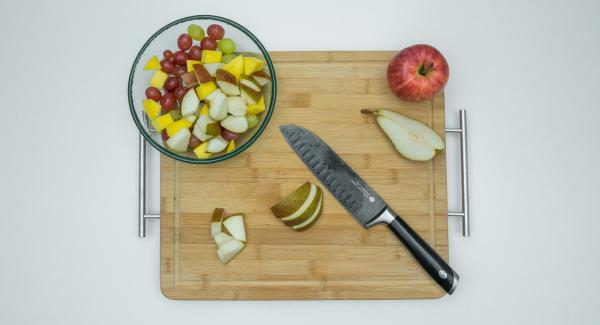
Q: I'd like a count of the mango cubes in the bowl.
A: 14